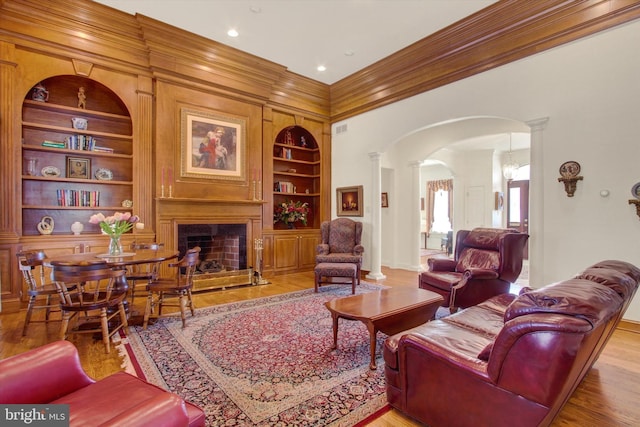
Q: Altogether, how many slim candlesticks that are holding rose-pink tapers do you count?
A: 4